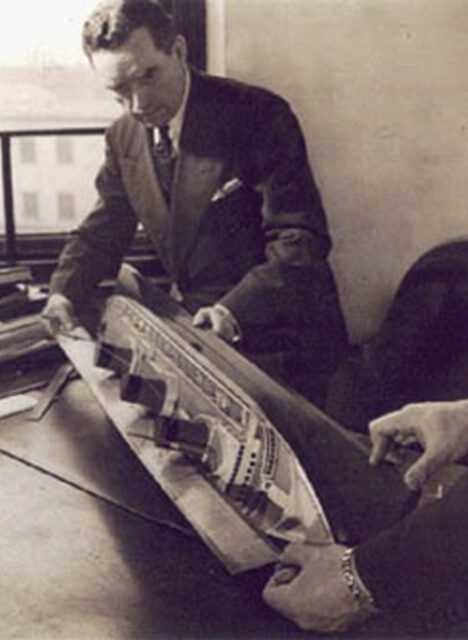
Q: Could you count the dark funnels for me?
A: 3